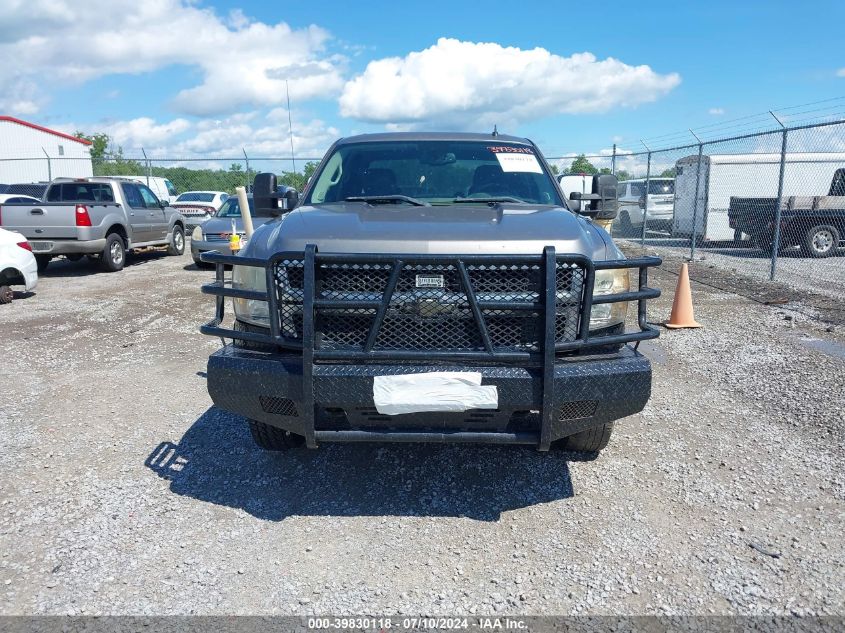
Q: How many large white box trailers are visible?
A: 1